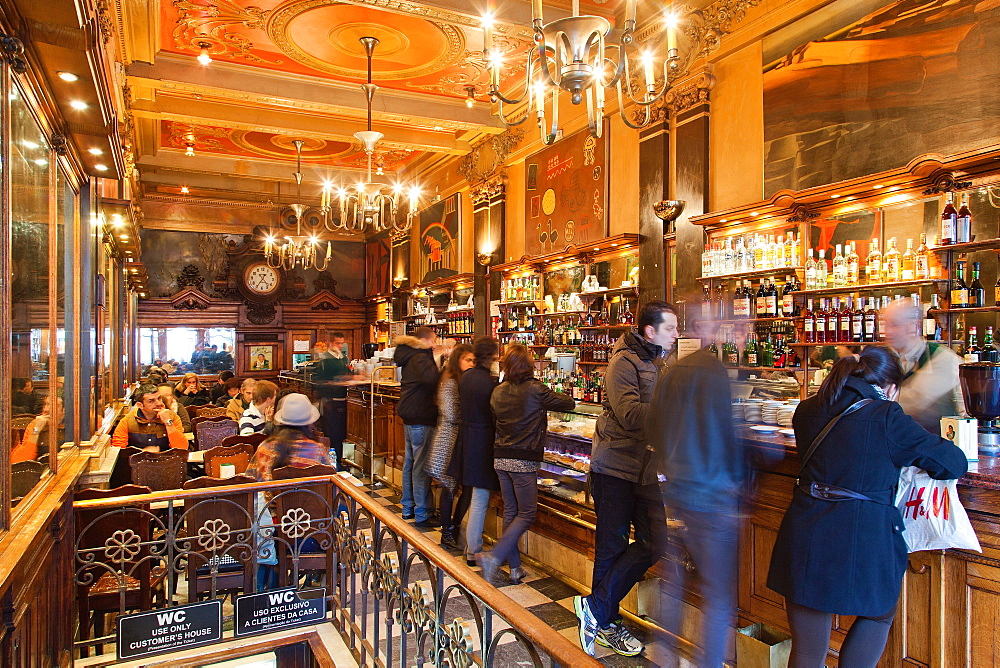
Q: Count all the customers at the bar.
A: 7